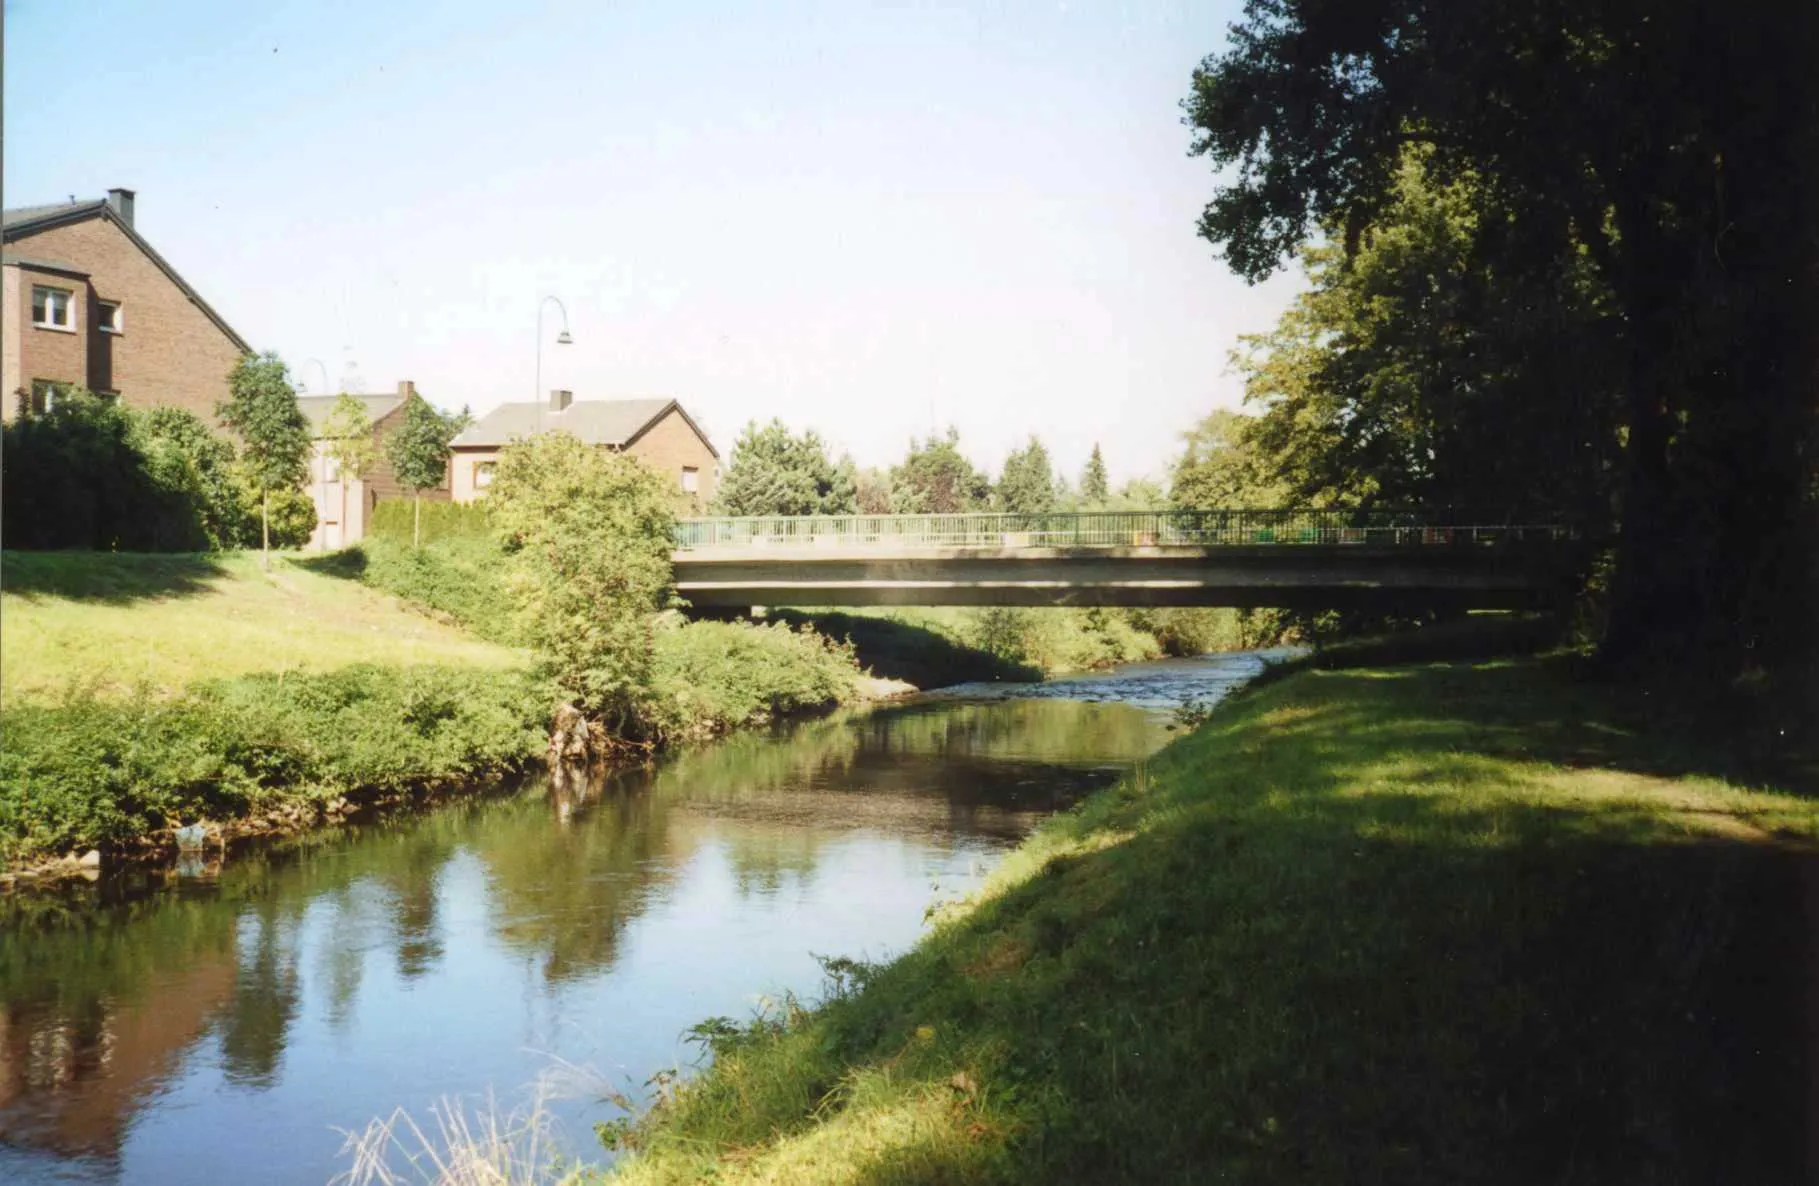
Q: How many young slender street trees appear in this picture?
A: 3